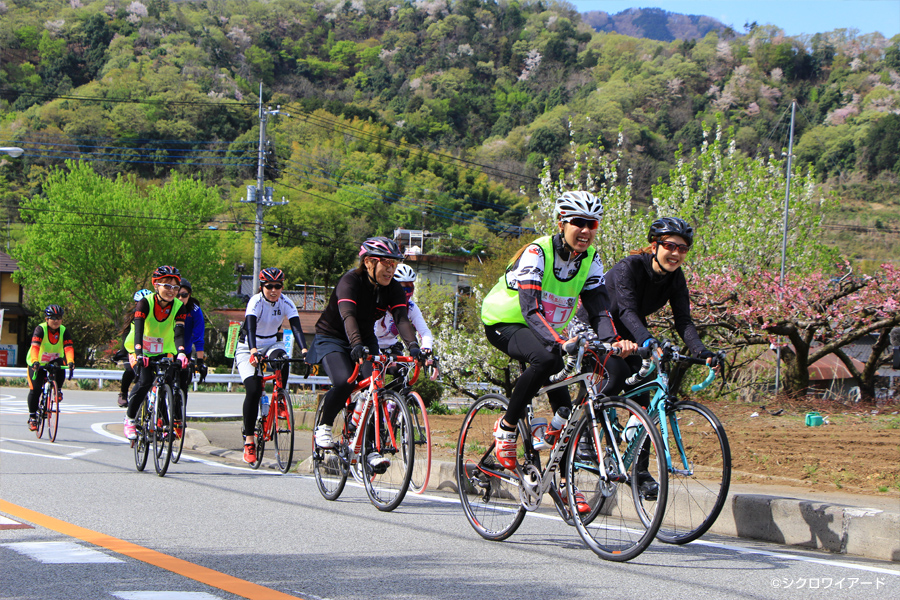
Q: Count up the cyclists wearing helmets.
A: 9